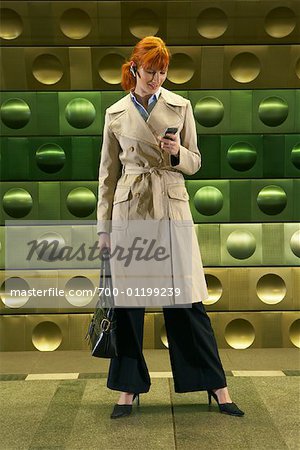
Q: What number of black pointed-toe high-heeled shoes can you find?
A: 2